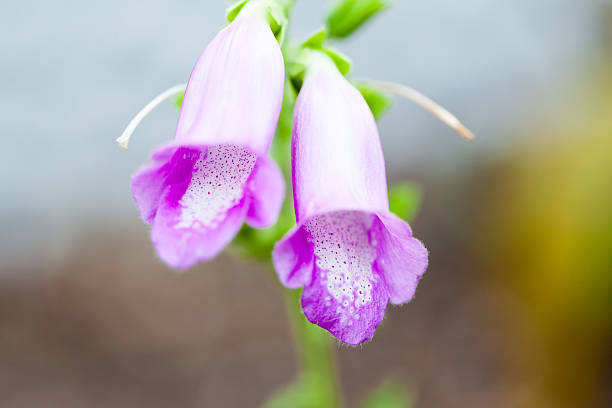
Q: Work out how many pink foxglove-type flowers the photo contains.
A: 2